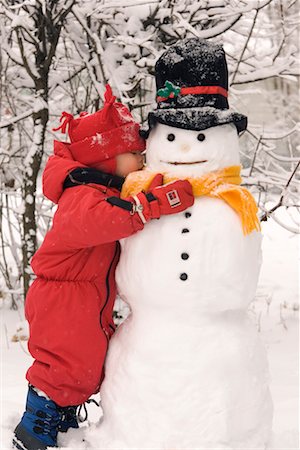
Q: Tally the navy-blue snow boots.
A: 2